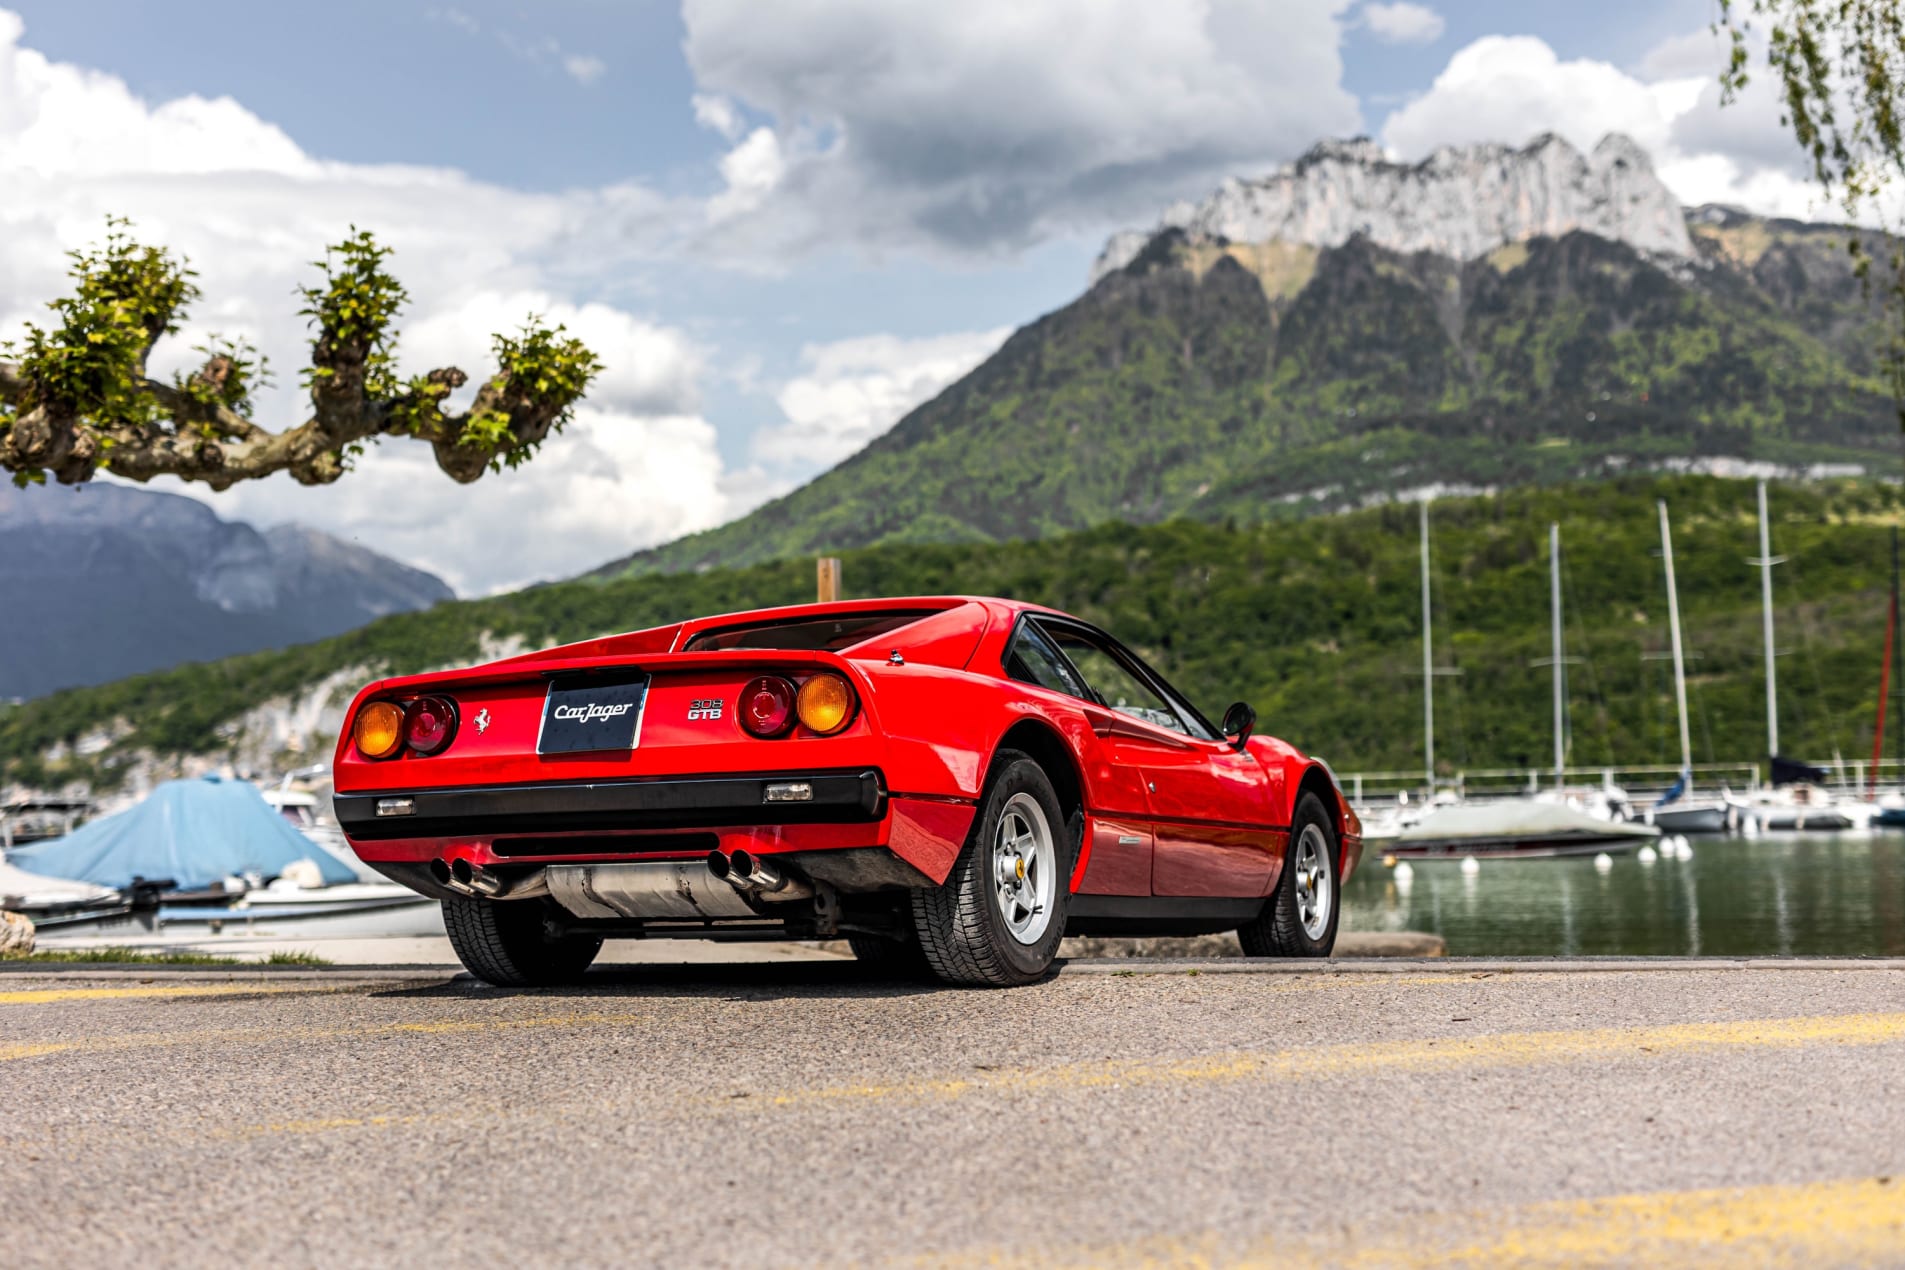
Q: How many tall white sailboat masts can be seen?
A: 4